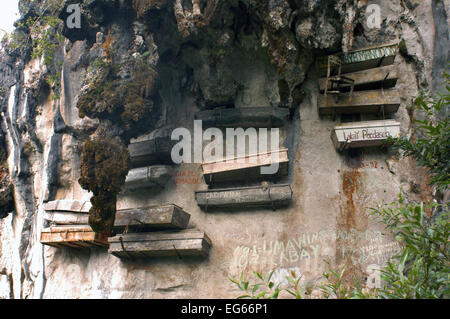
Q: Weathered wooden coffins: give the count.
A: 13